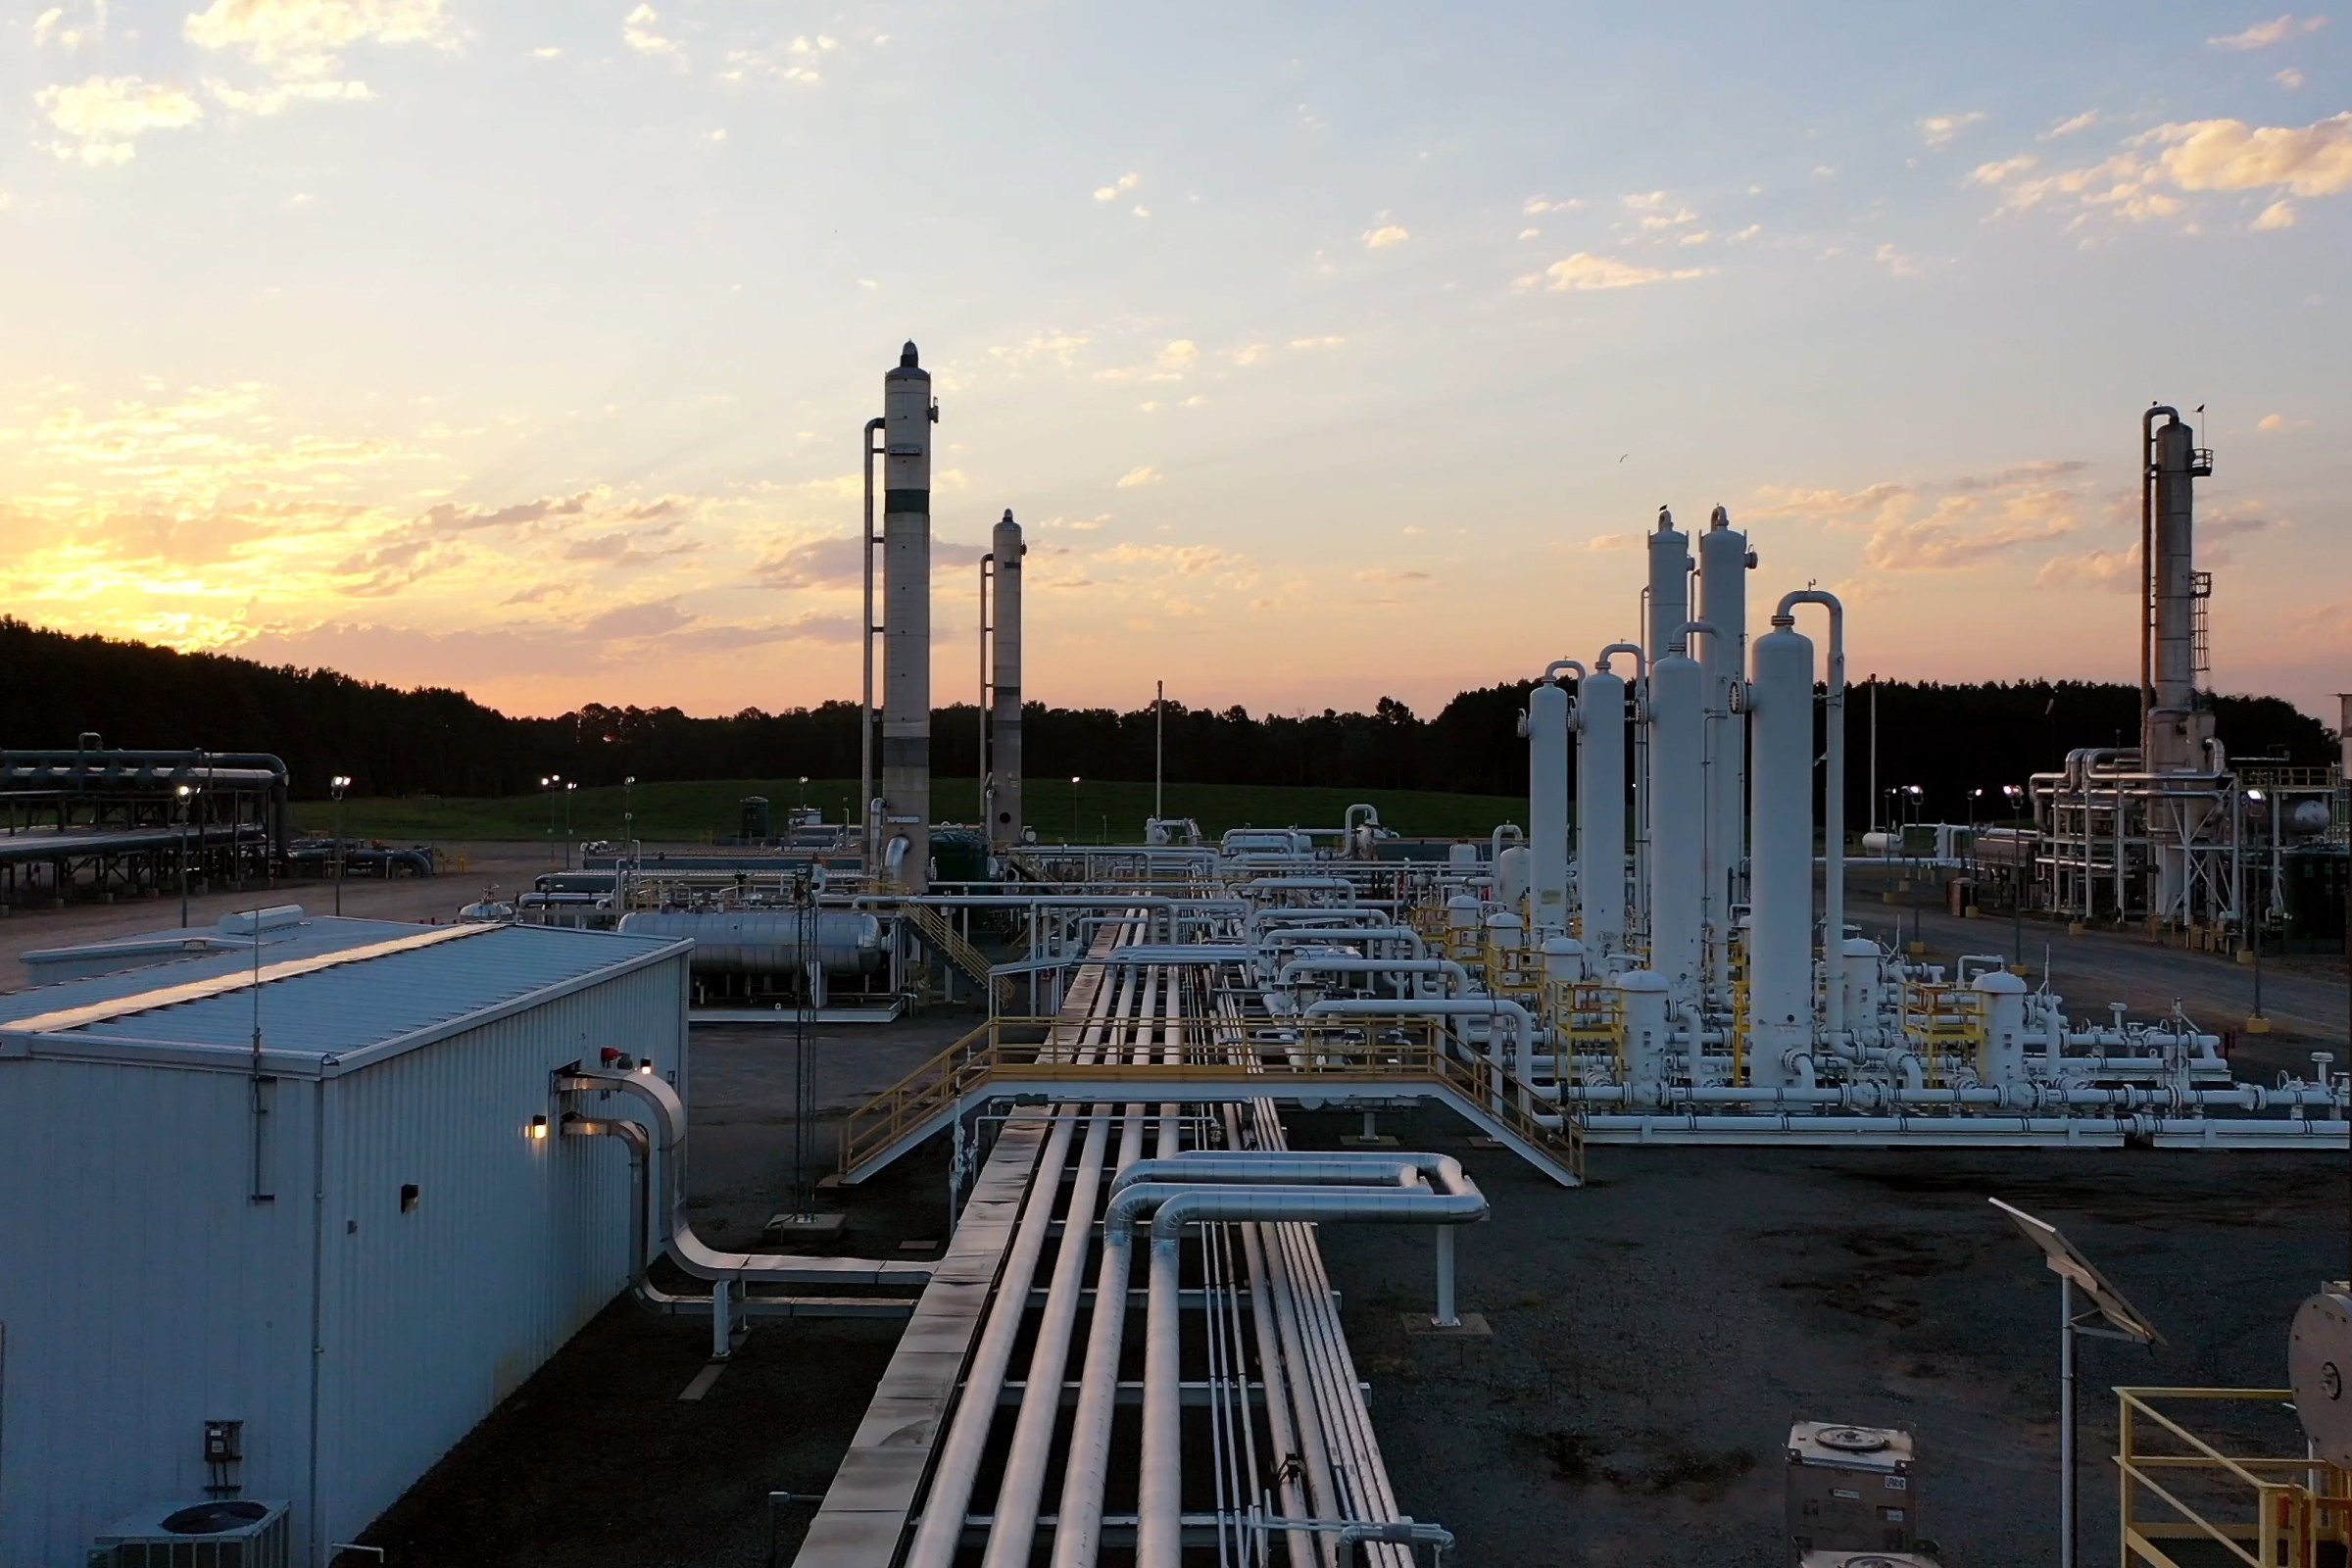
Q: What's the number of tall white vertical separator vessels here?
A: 6